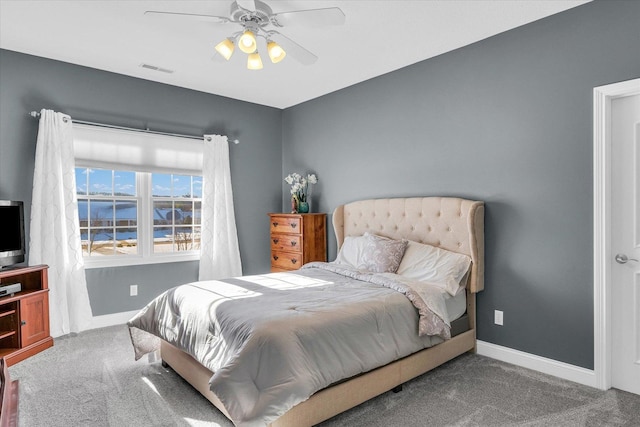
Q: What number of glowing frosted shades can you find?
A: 4